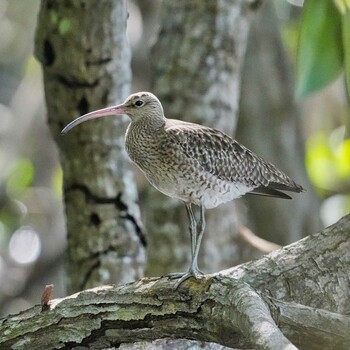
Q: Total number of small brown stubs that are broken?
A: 1